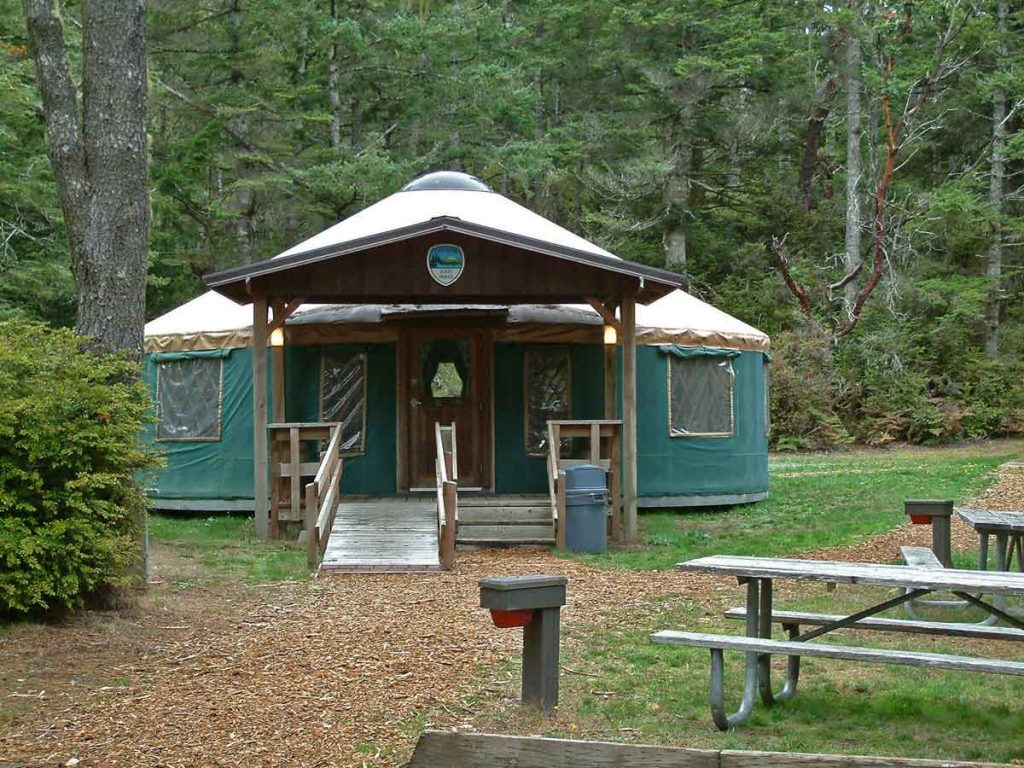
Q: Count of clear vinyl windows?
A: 4